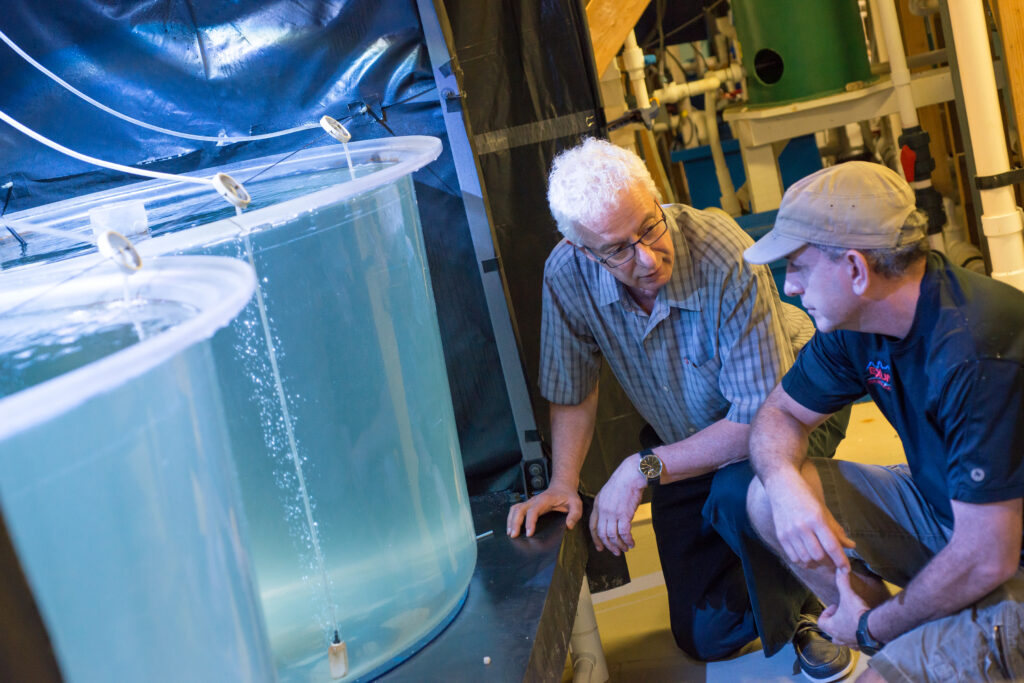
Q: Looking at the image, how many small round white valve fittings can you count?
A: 3